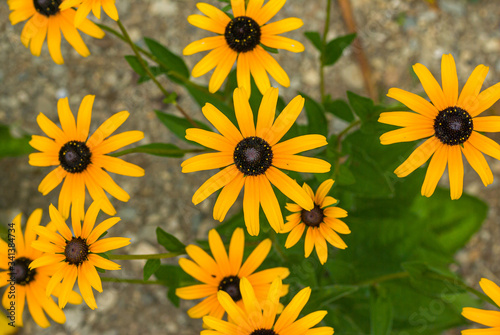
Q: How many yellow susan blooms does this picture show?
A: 12